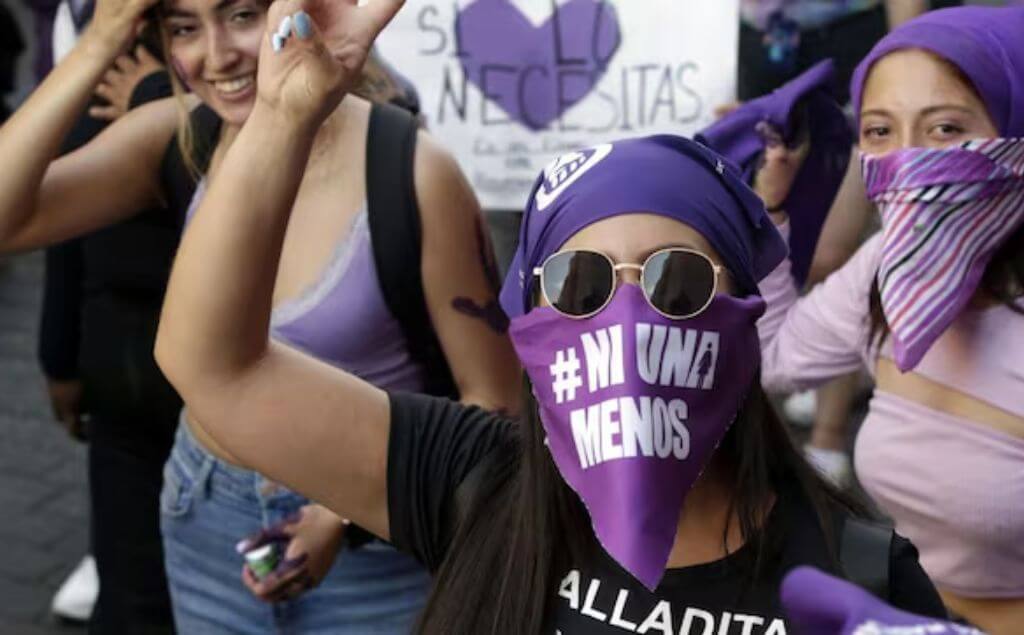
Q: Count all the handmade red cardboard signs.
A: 0